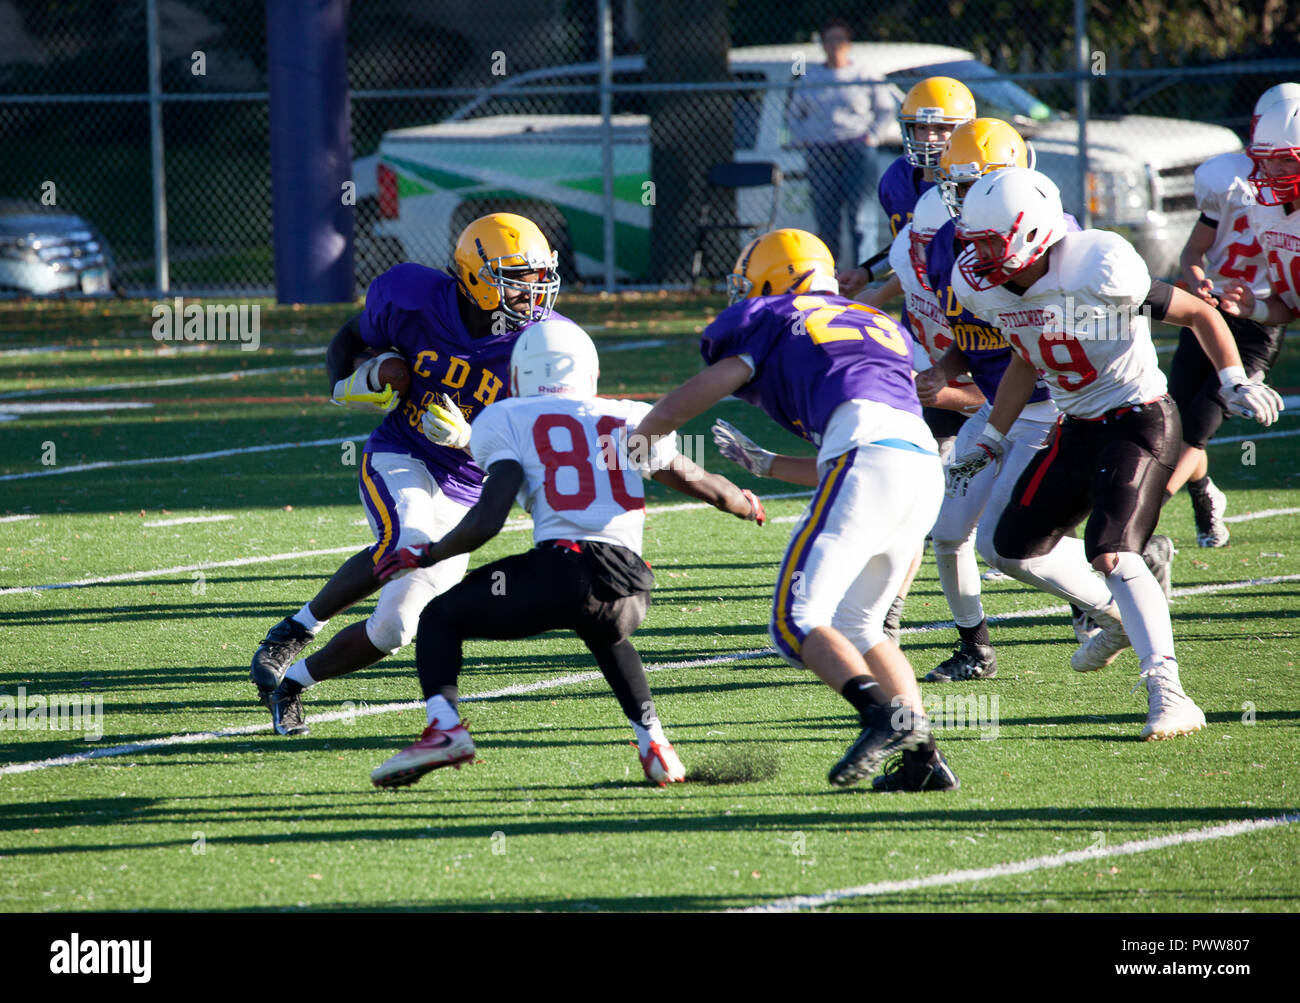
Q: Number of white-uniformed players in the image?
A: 5